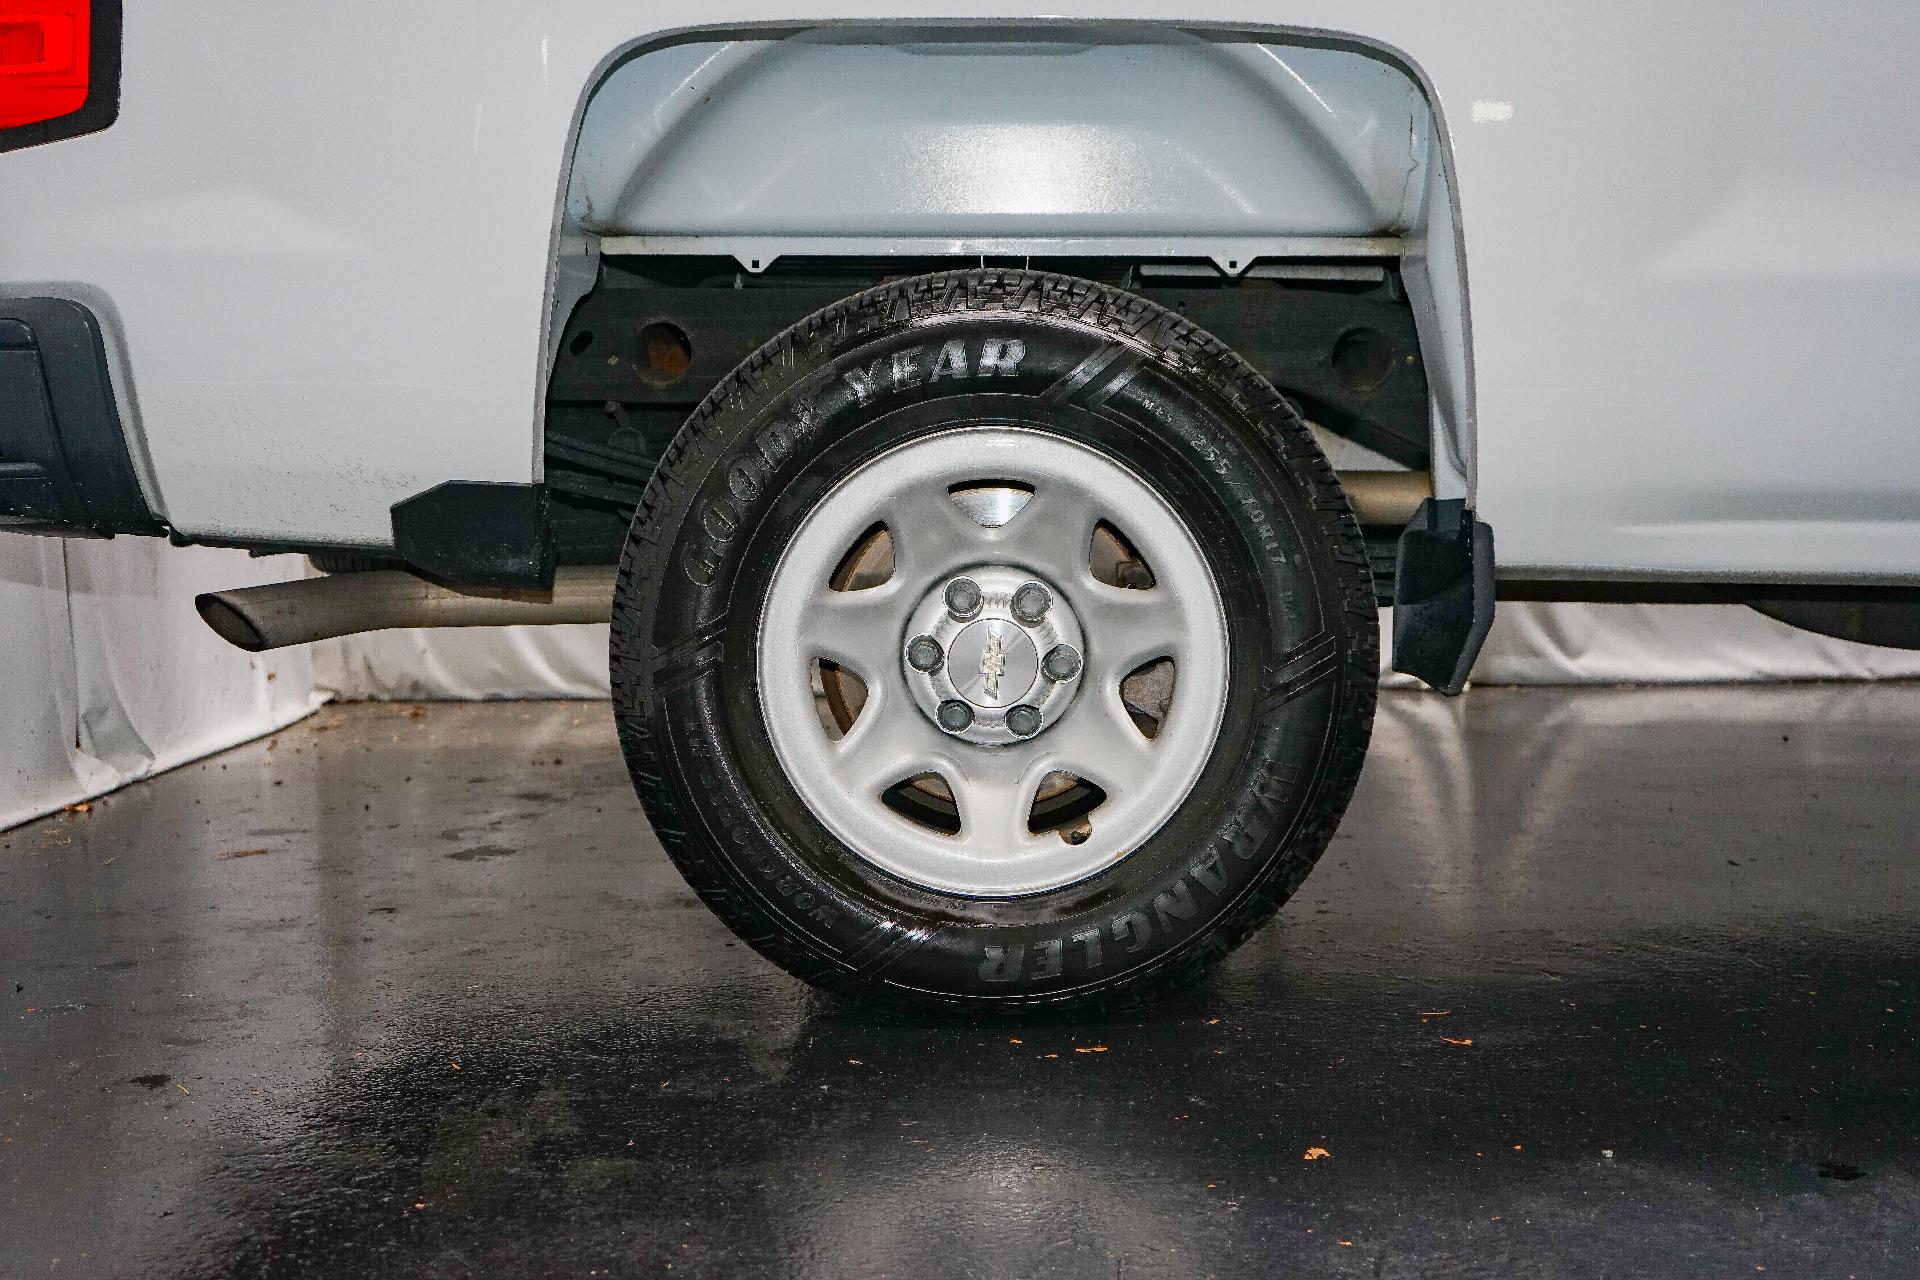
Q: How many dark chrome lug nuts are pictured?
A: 6